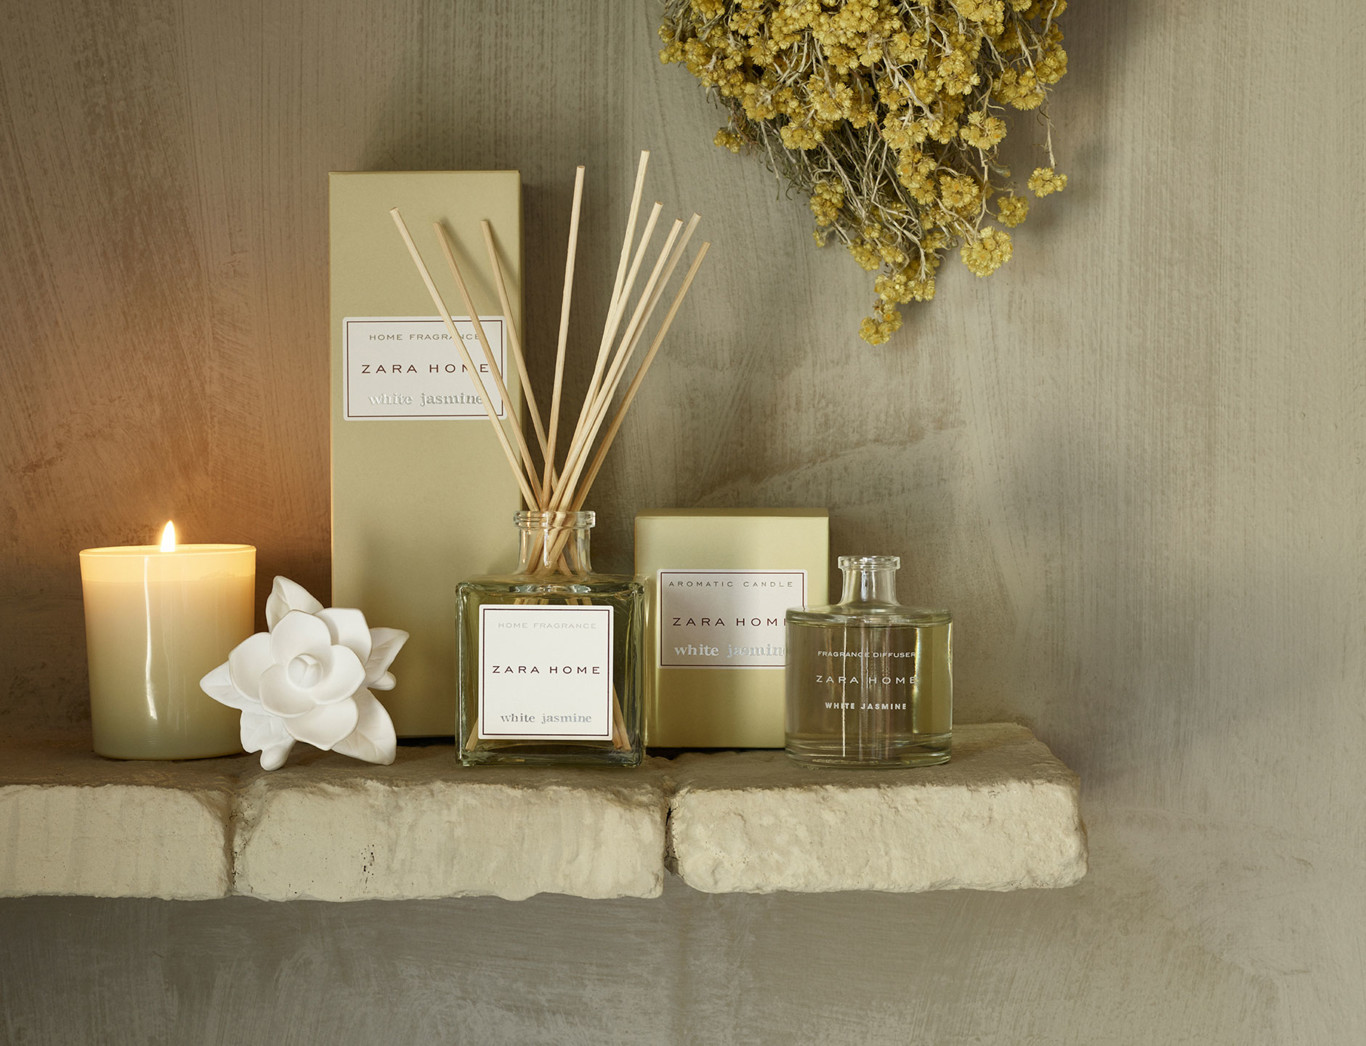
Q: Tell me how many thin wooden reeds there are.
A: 9